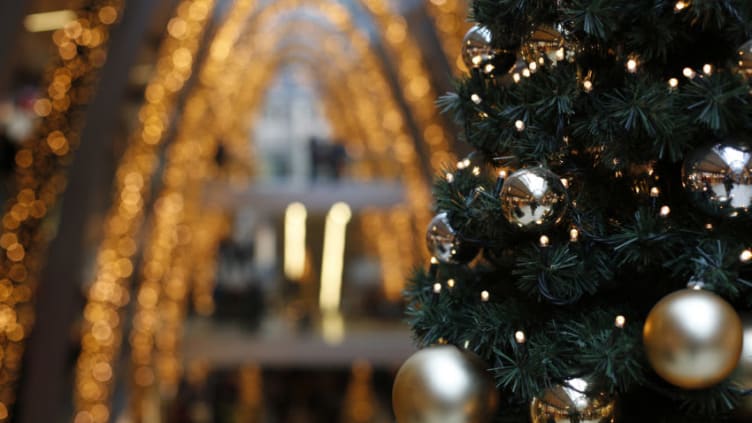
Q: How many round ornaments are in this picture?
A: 10